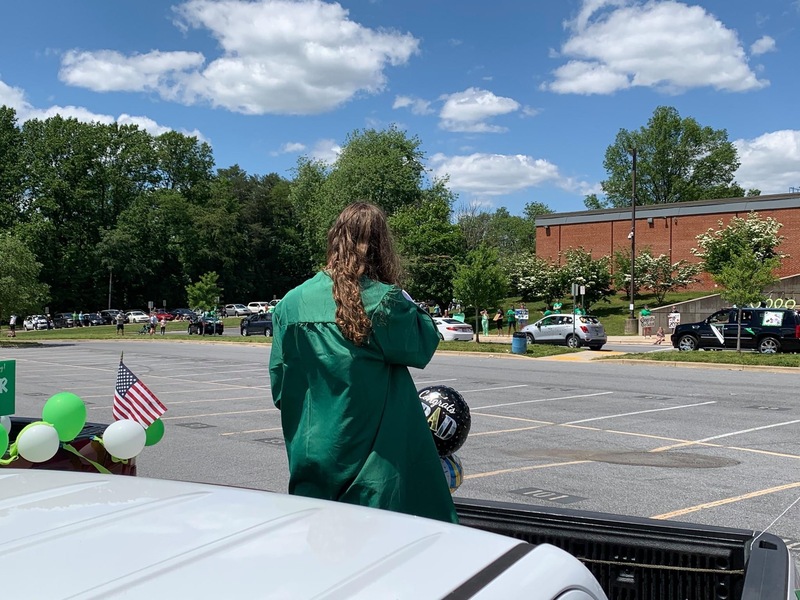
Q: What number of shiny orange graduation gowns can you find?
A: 0